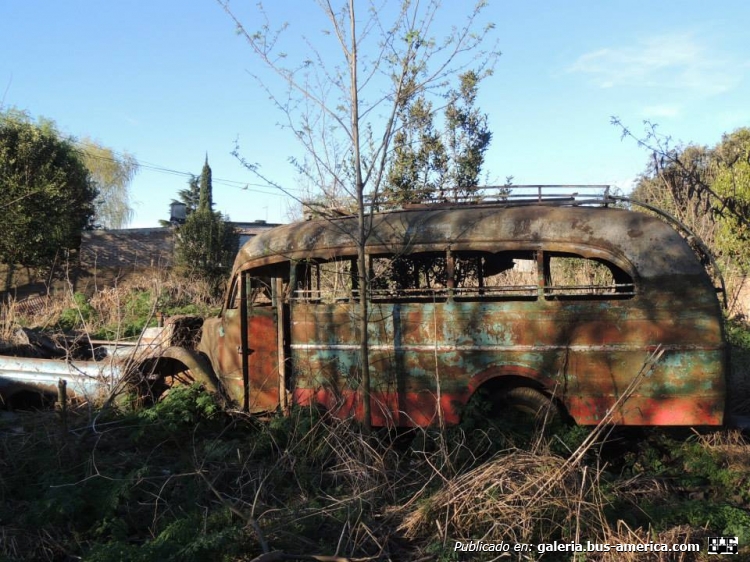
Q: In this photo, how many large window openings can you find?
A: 4